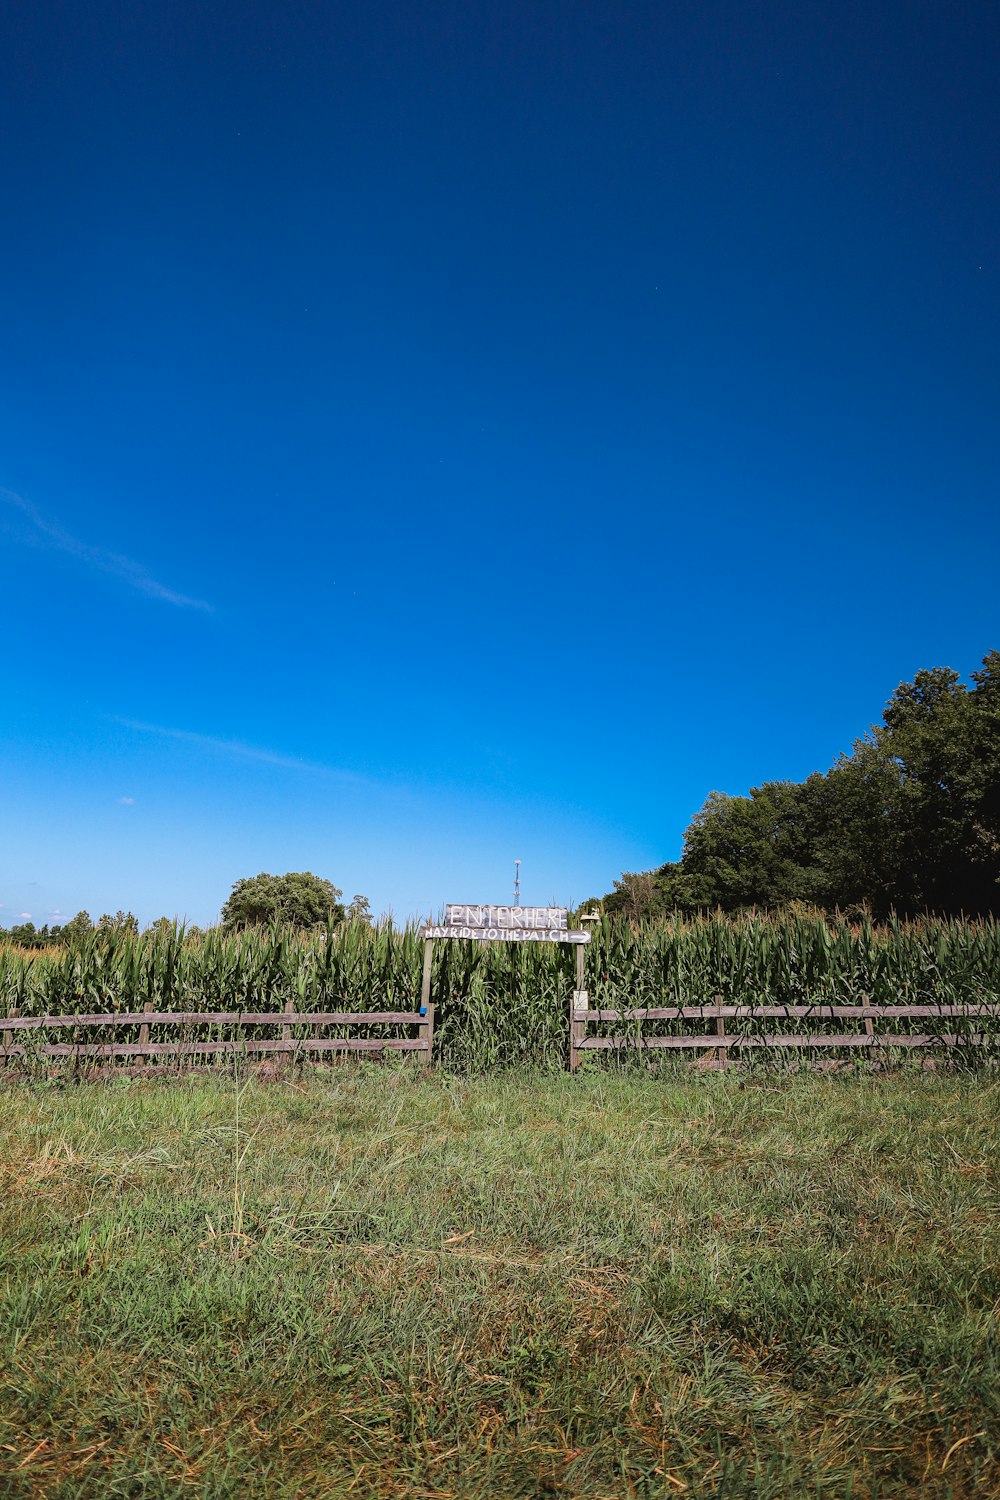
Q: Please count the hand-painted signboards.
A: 2